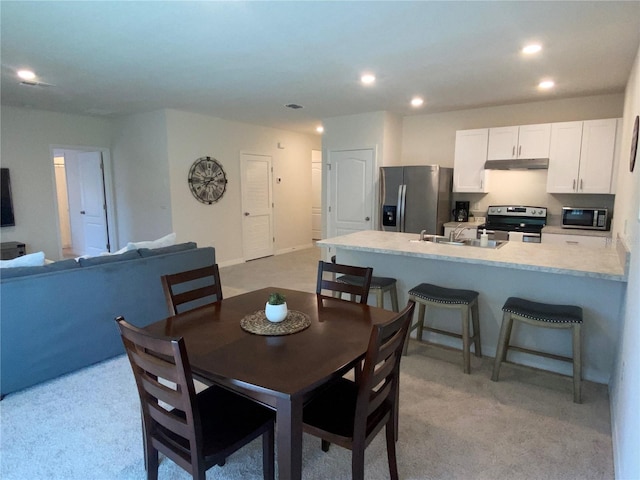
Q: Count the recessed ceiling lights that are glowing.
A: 6